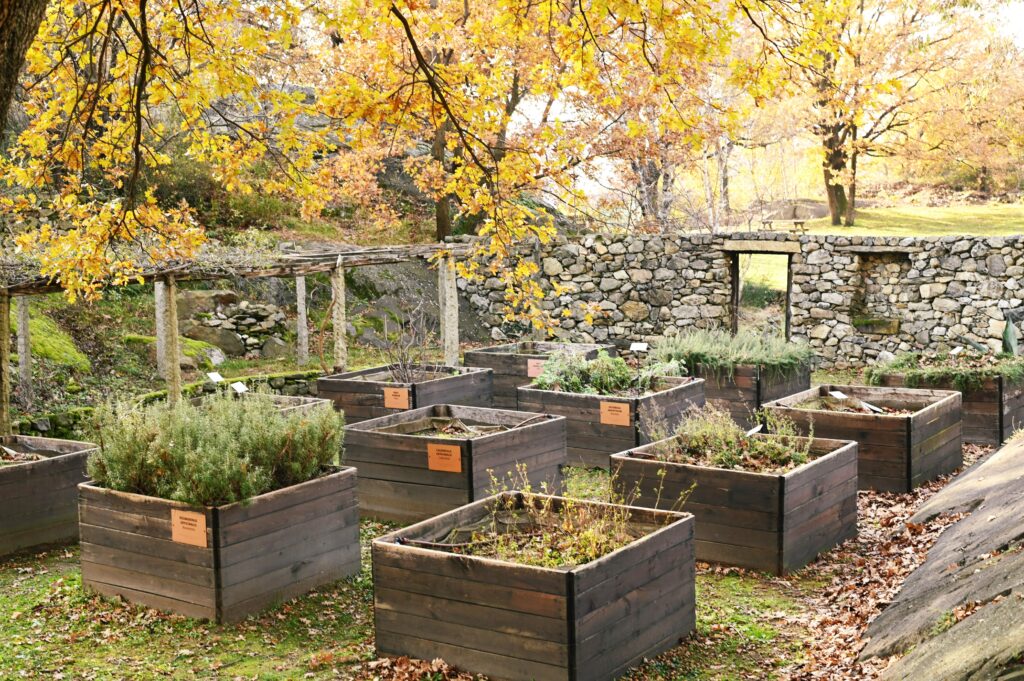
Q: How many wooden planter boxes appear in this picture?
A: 12